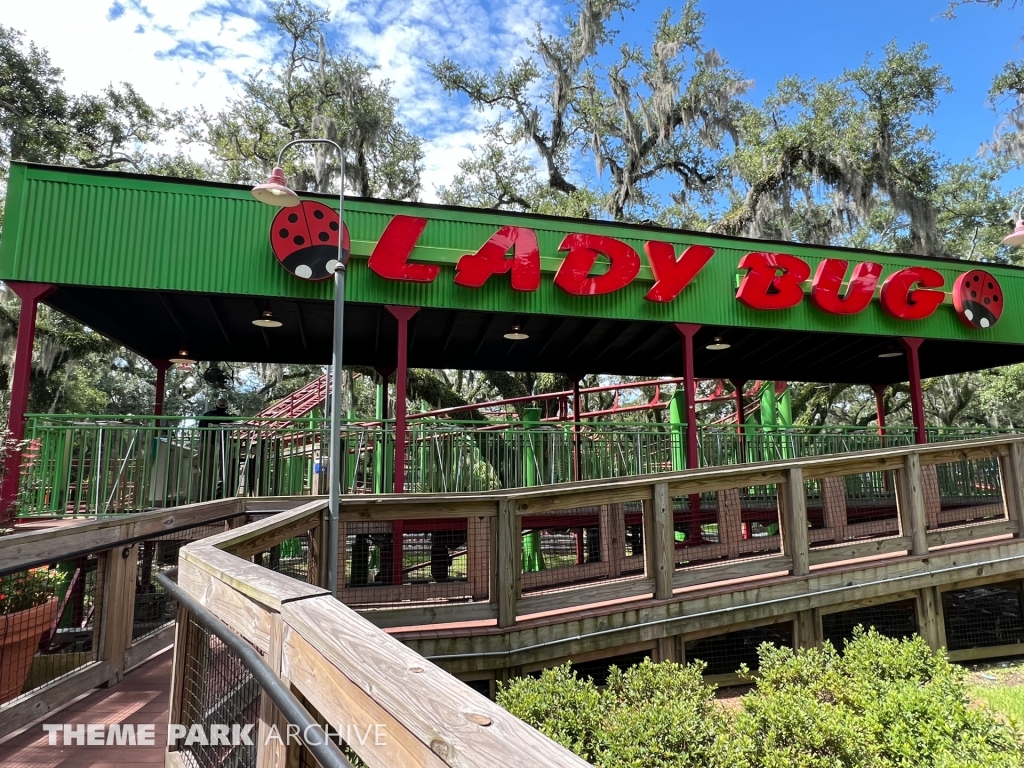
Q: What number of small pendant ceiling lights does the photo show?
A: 5